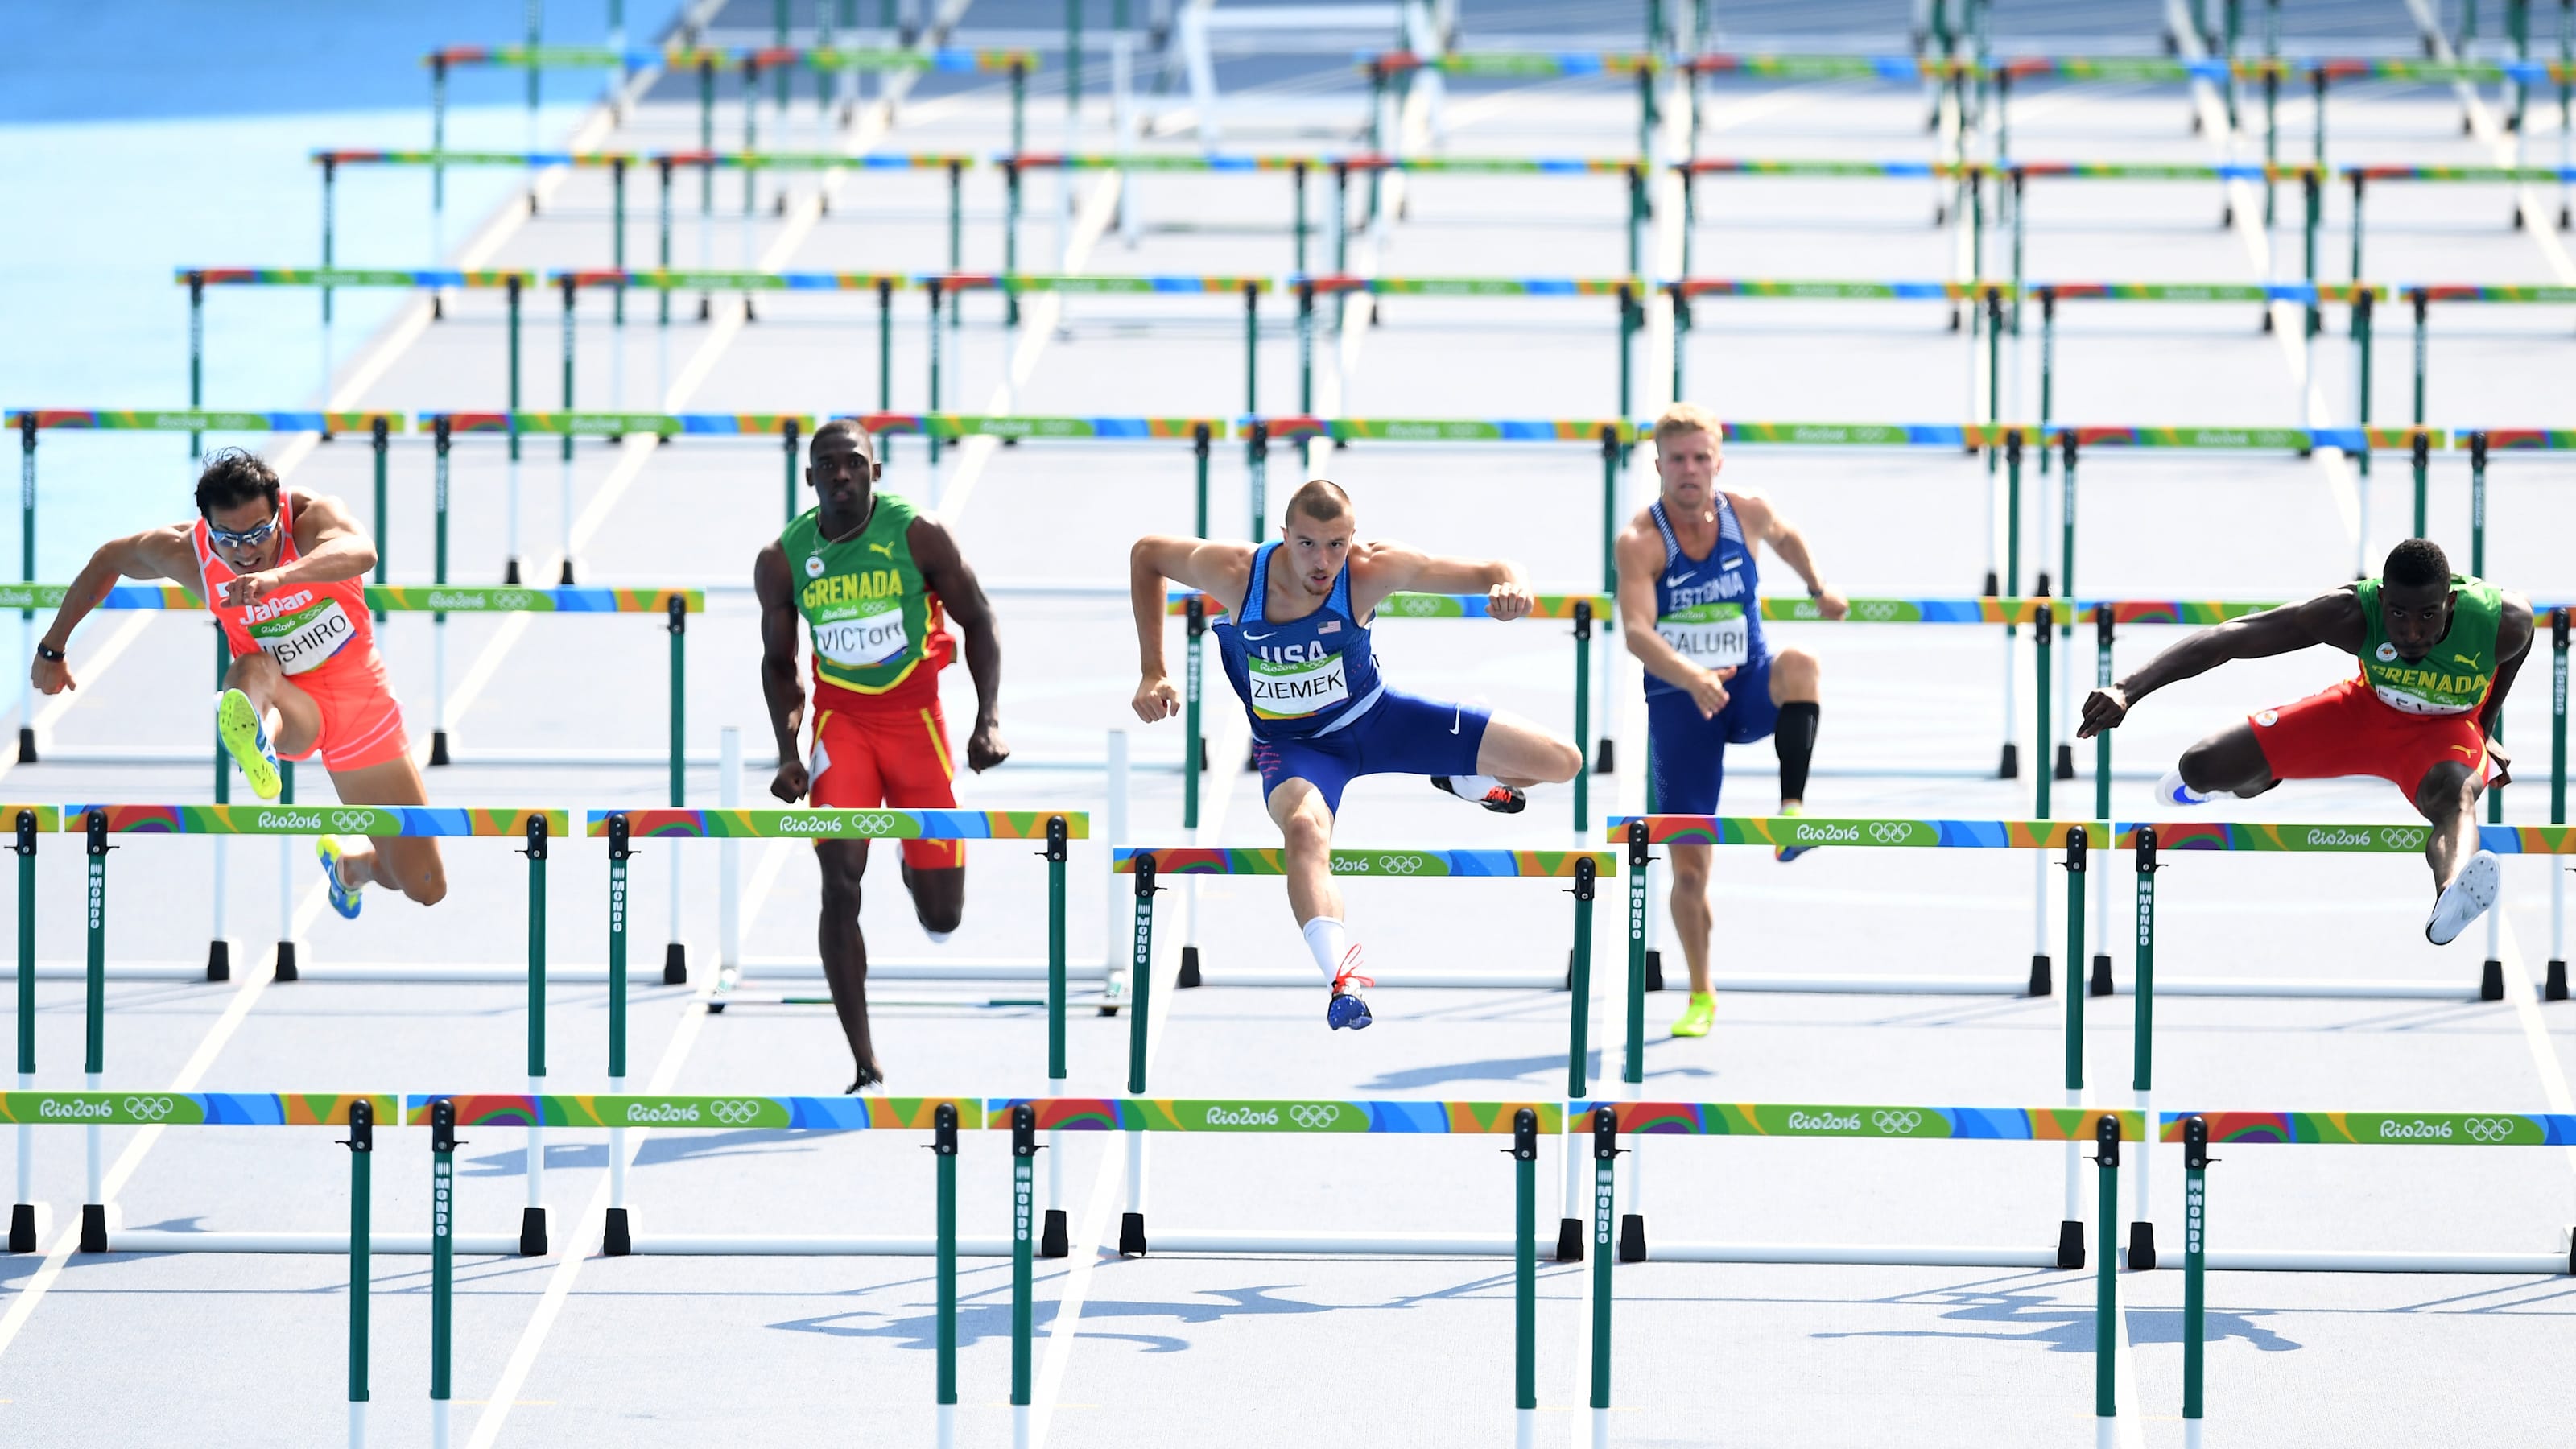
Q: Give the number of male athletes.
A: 5